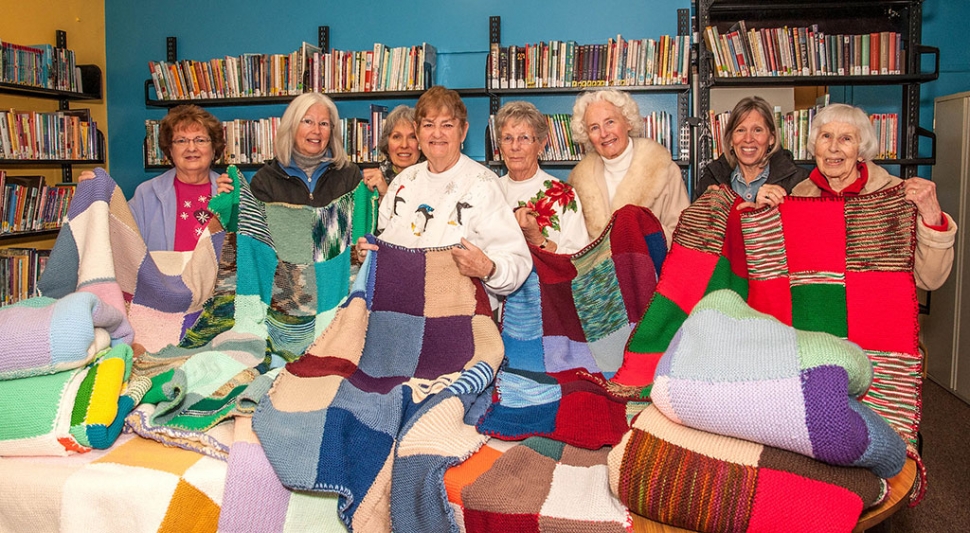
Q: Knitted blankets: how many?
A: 12